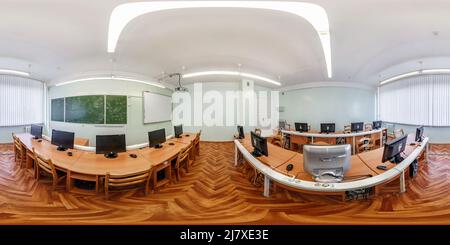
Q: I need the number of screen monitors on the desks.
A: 14